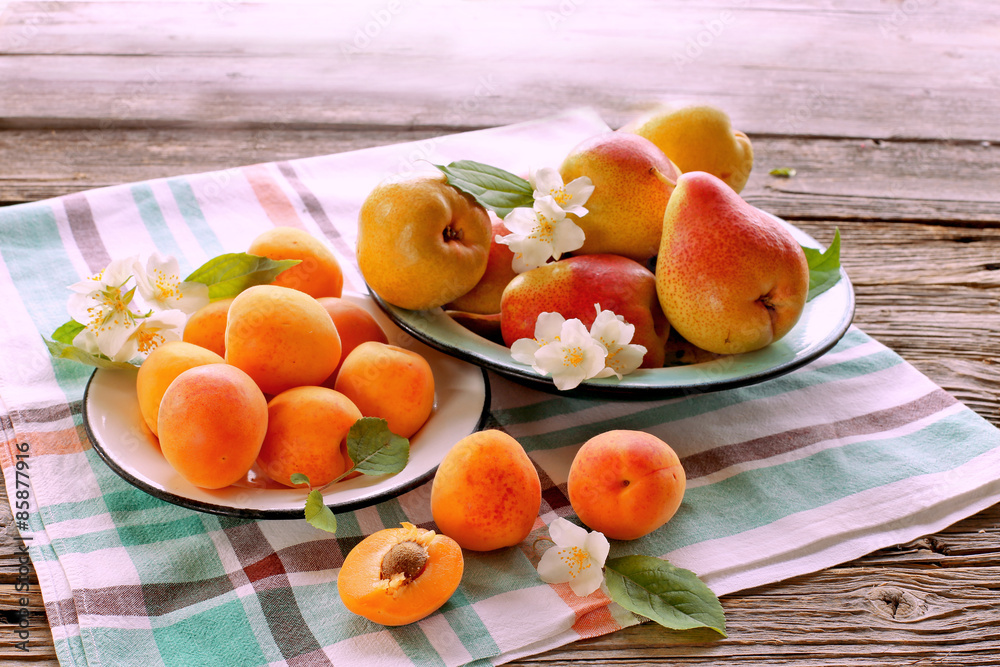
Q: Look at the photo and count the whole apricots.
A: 10